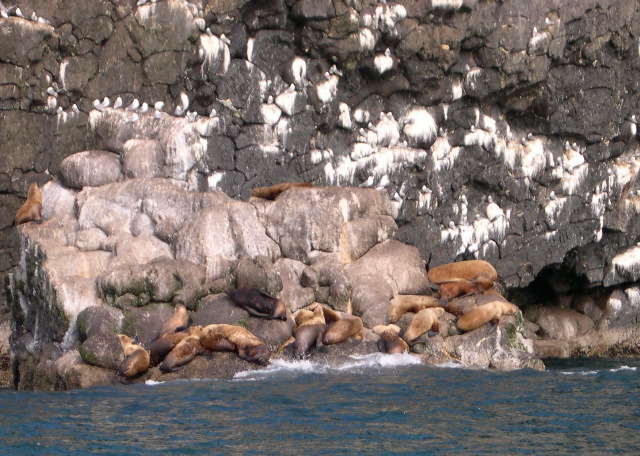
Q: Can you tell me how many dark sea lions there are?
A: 1